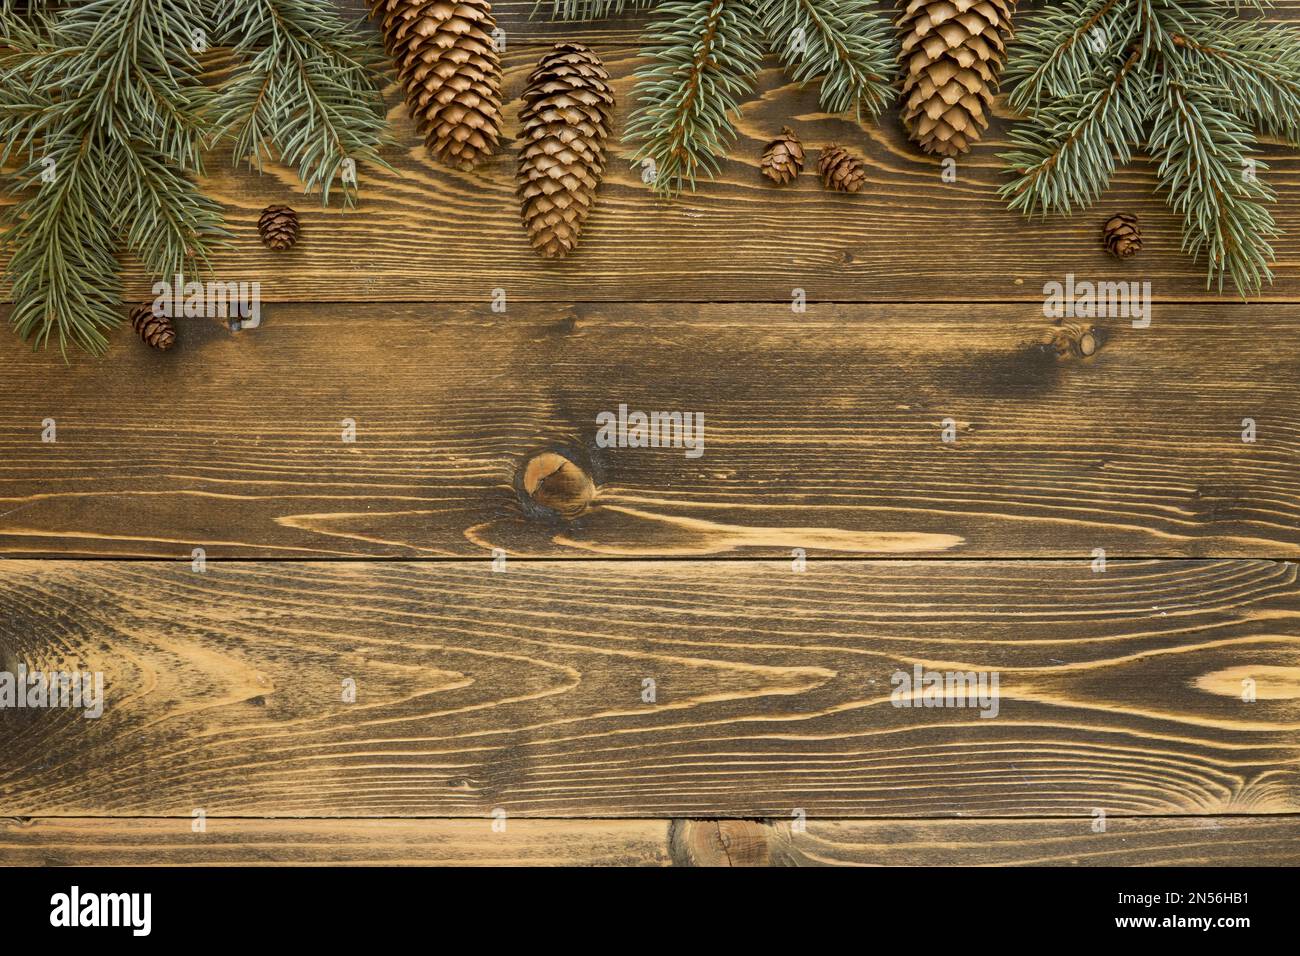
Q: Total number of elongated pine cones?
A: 3